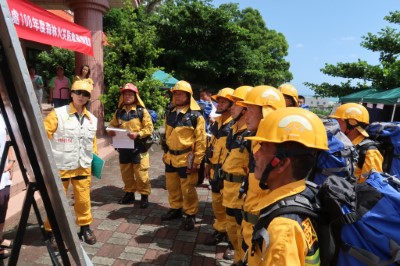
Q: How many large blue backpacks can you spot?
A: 3